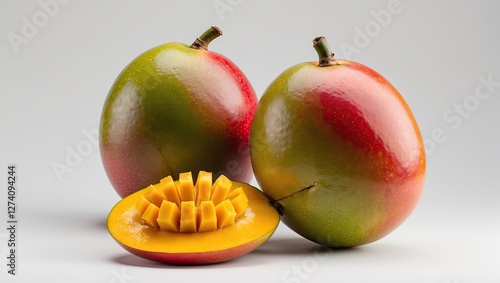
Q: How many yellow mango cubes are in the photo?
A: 13